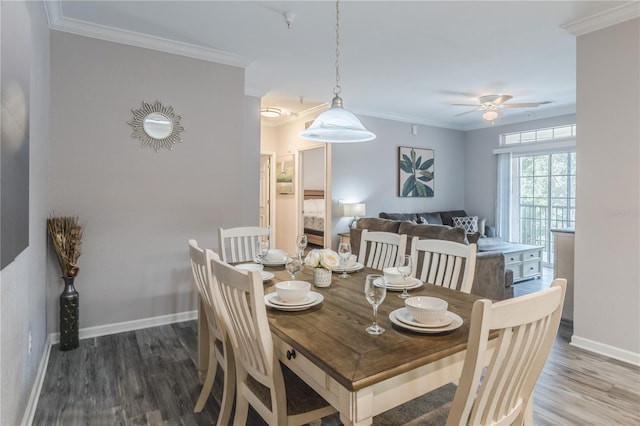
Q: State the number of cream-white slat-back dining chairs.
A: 6